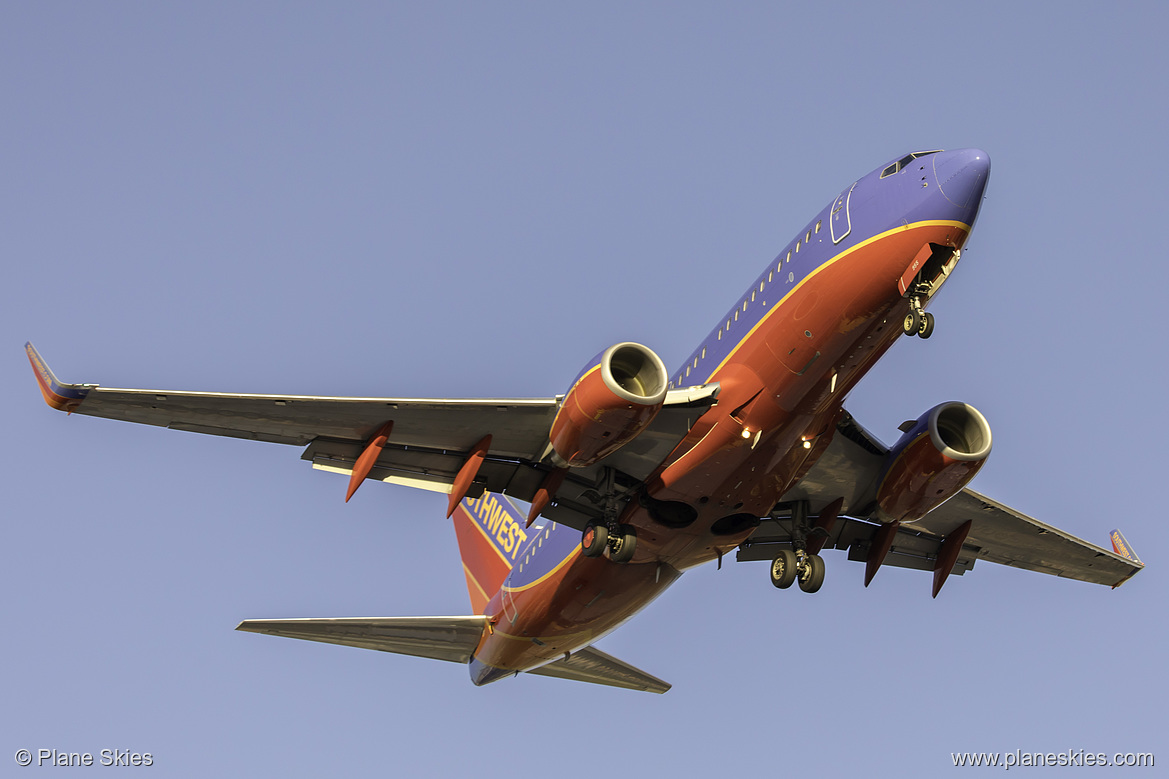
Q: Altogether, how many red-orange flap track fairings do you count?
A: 6